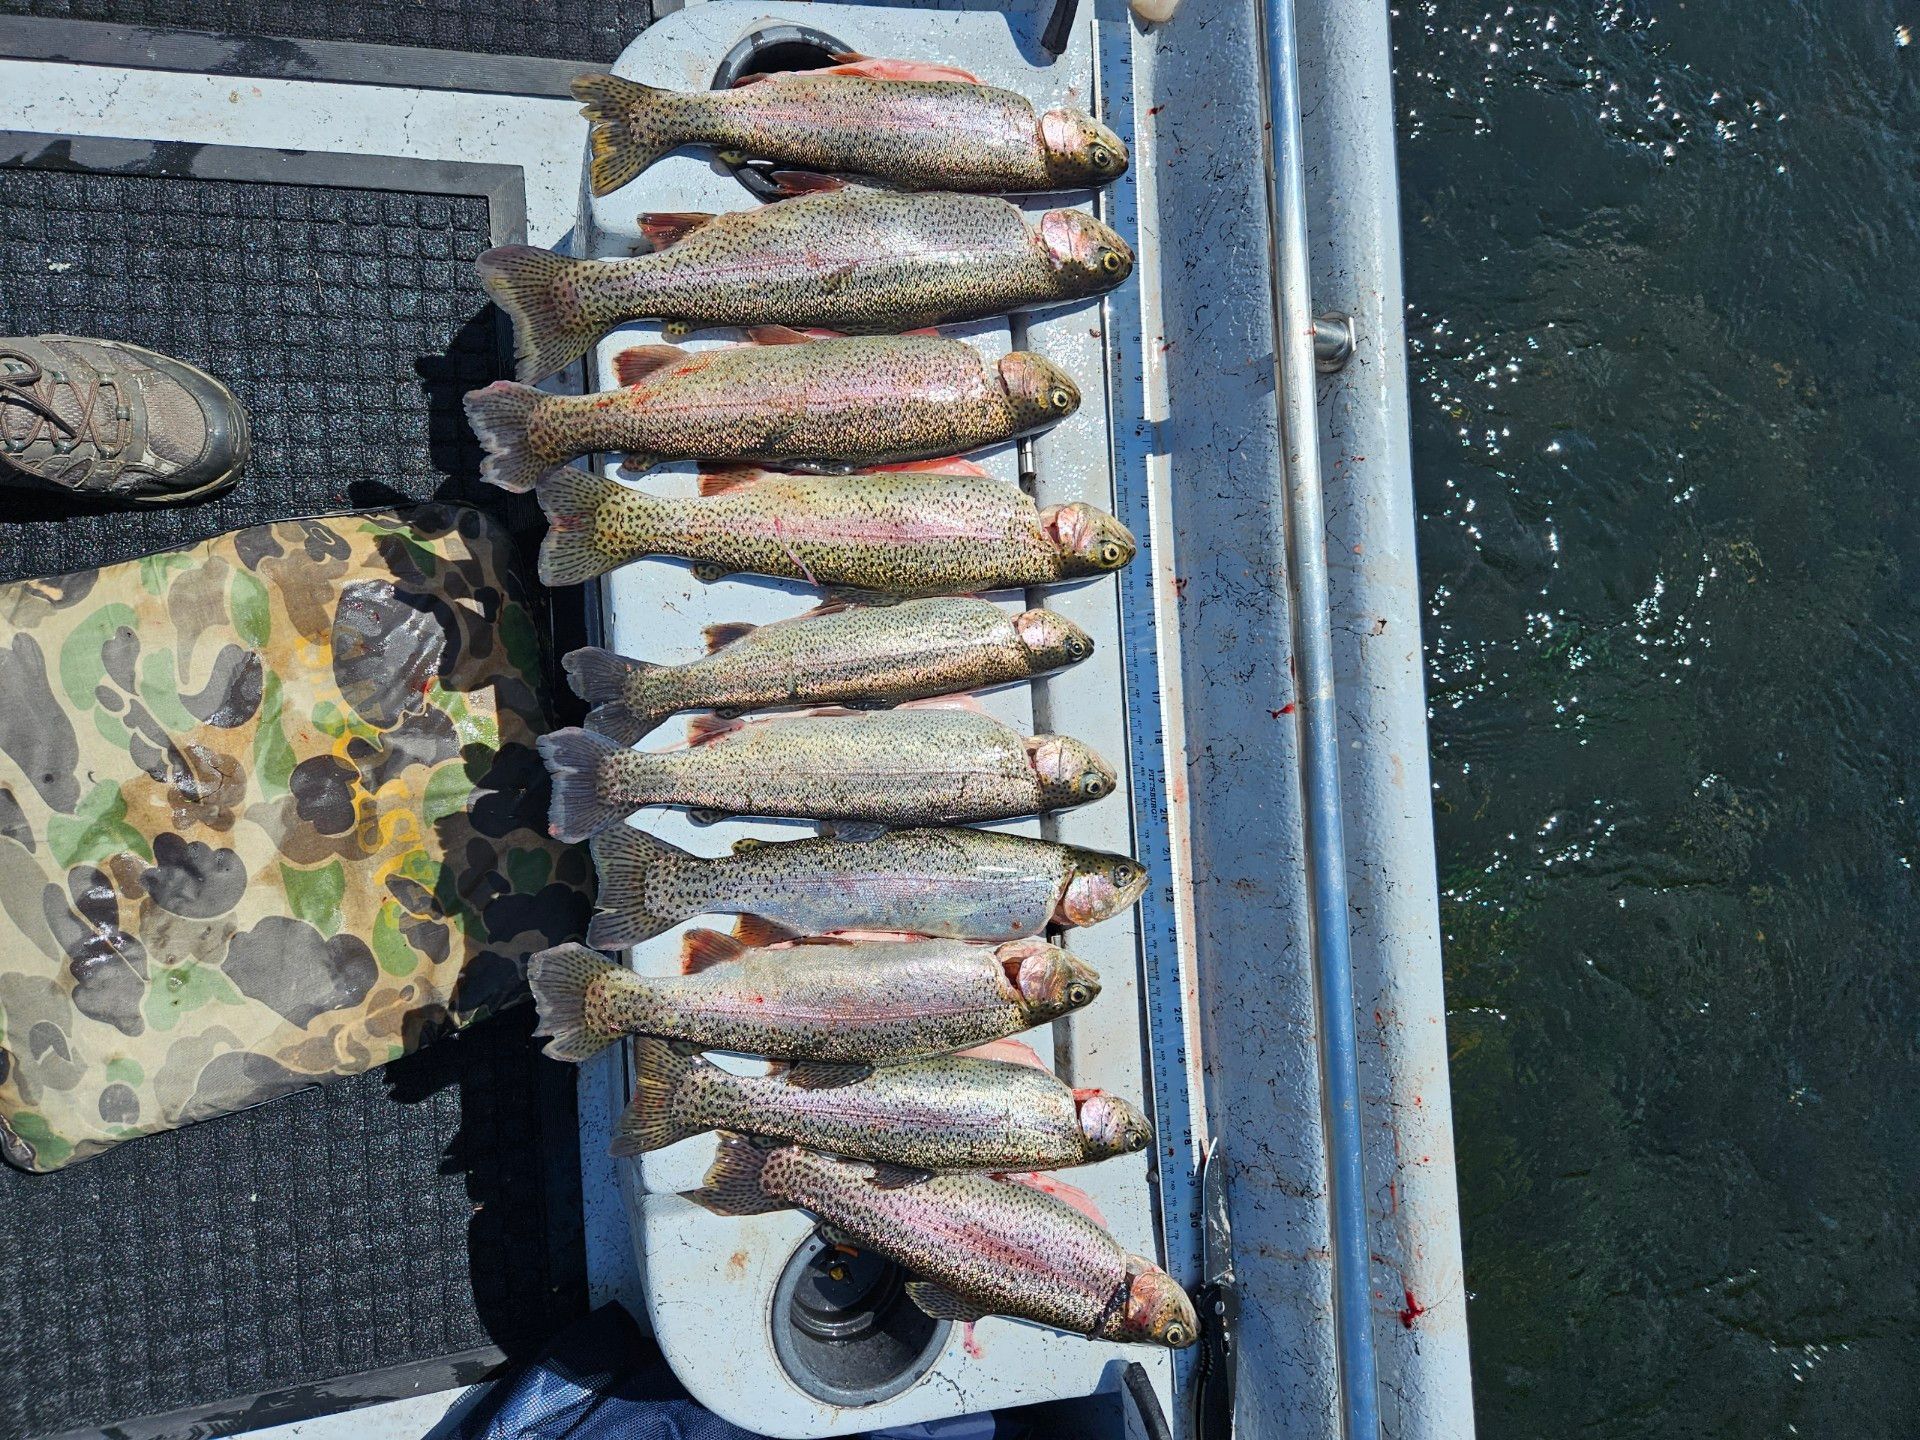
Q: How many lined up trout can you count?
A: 10